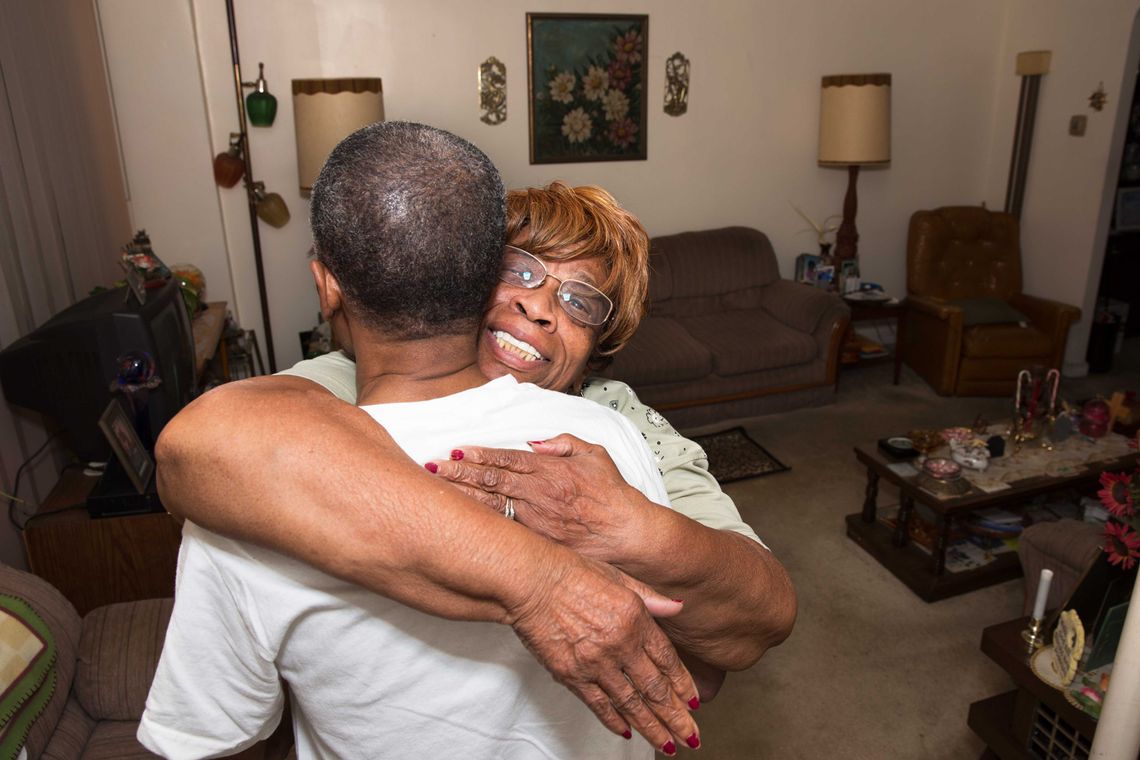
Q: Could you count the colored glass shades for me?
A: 3